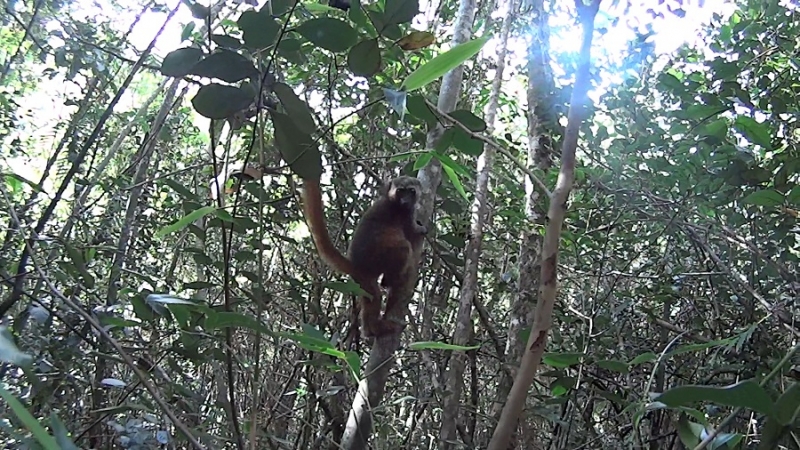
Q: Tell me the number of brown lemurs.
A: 1